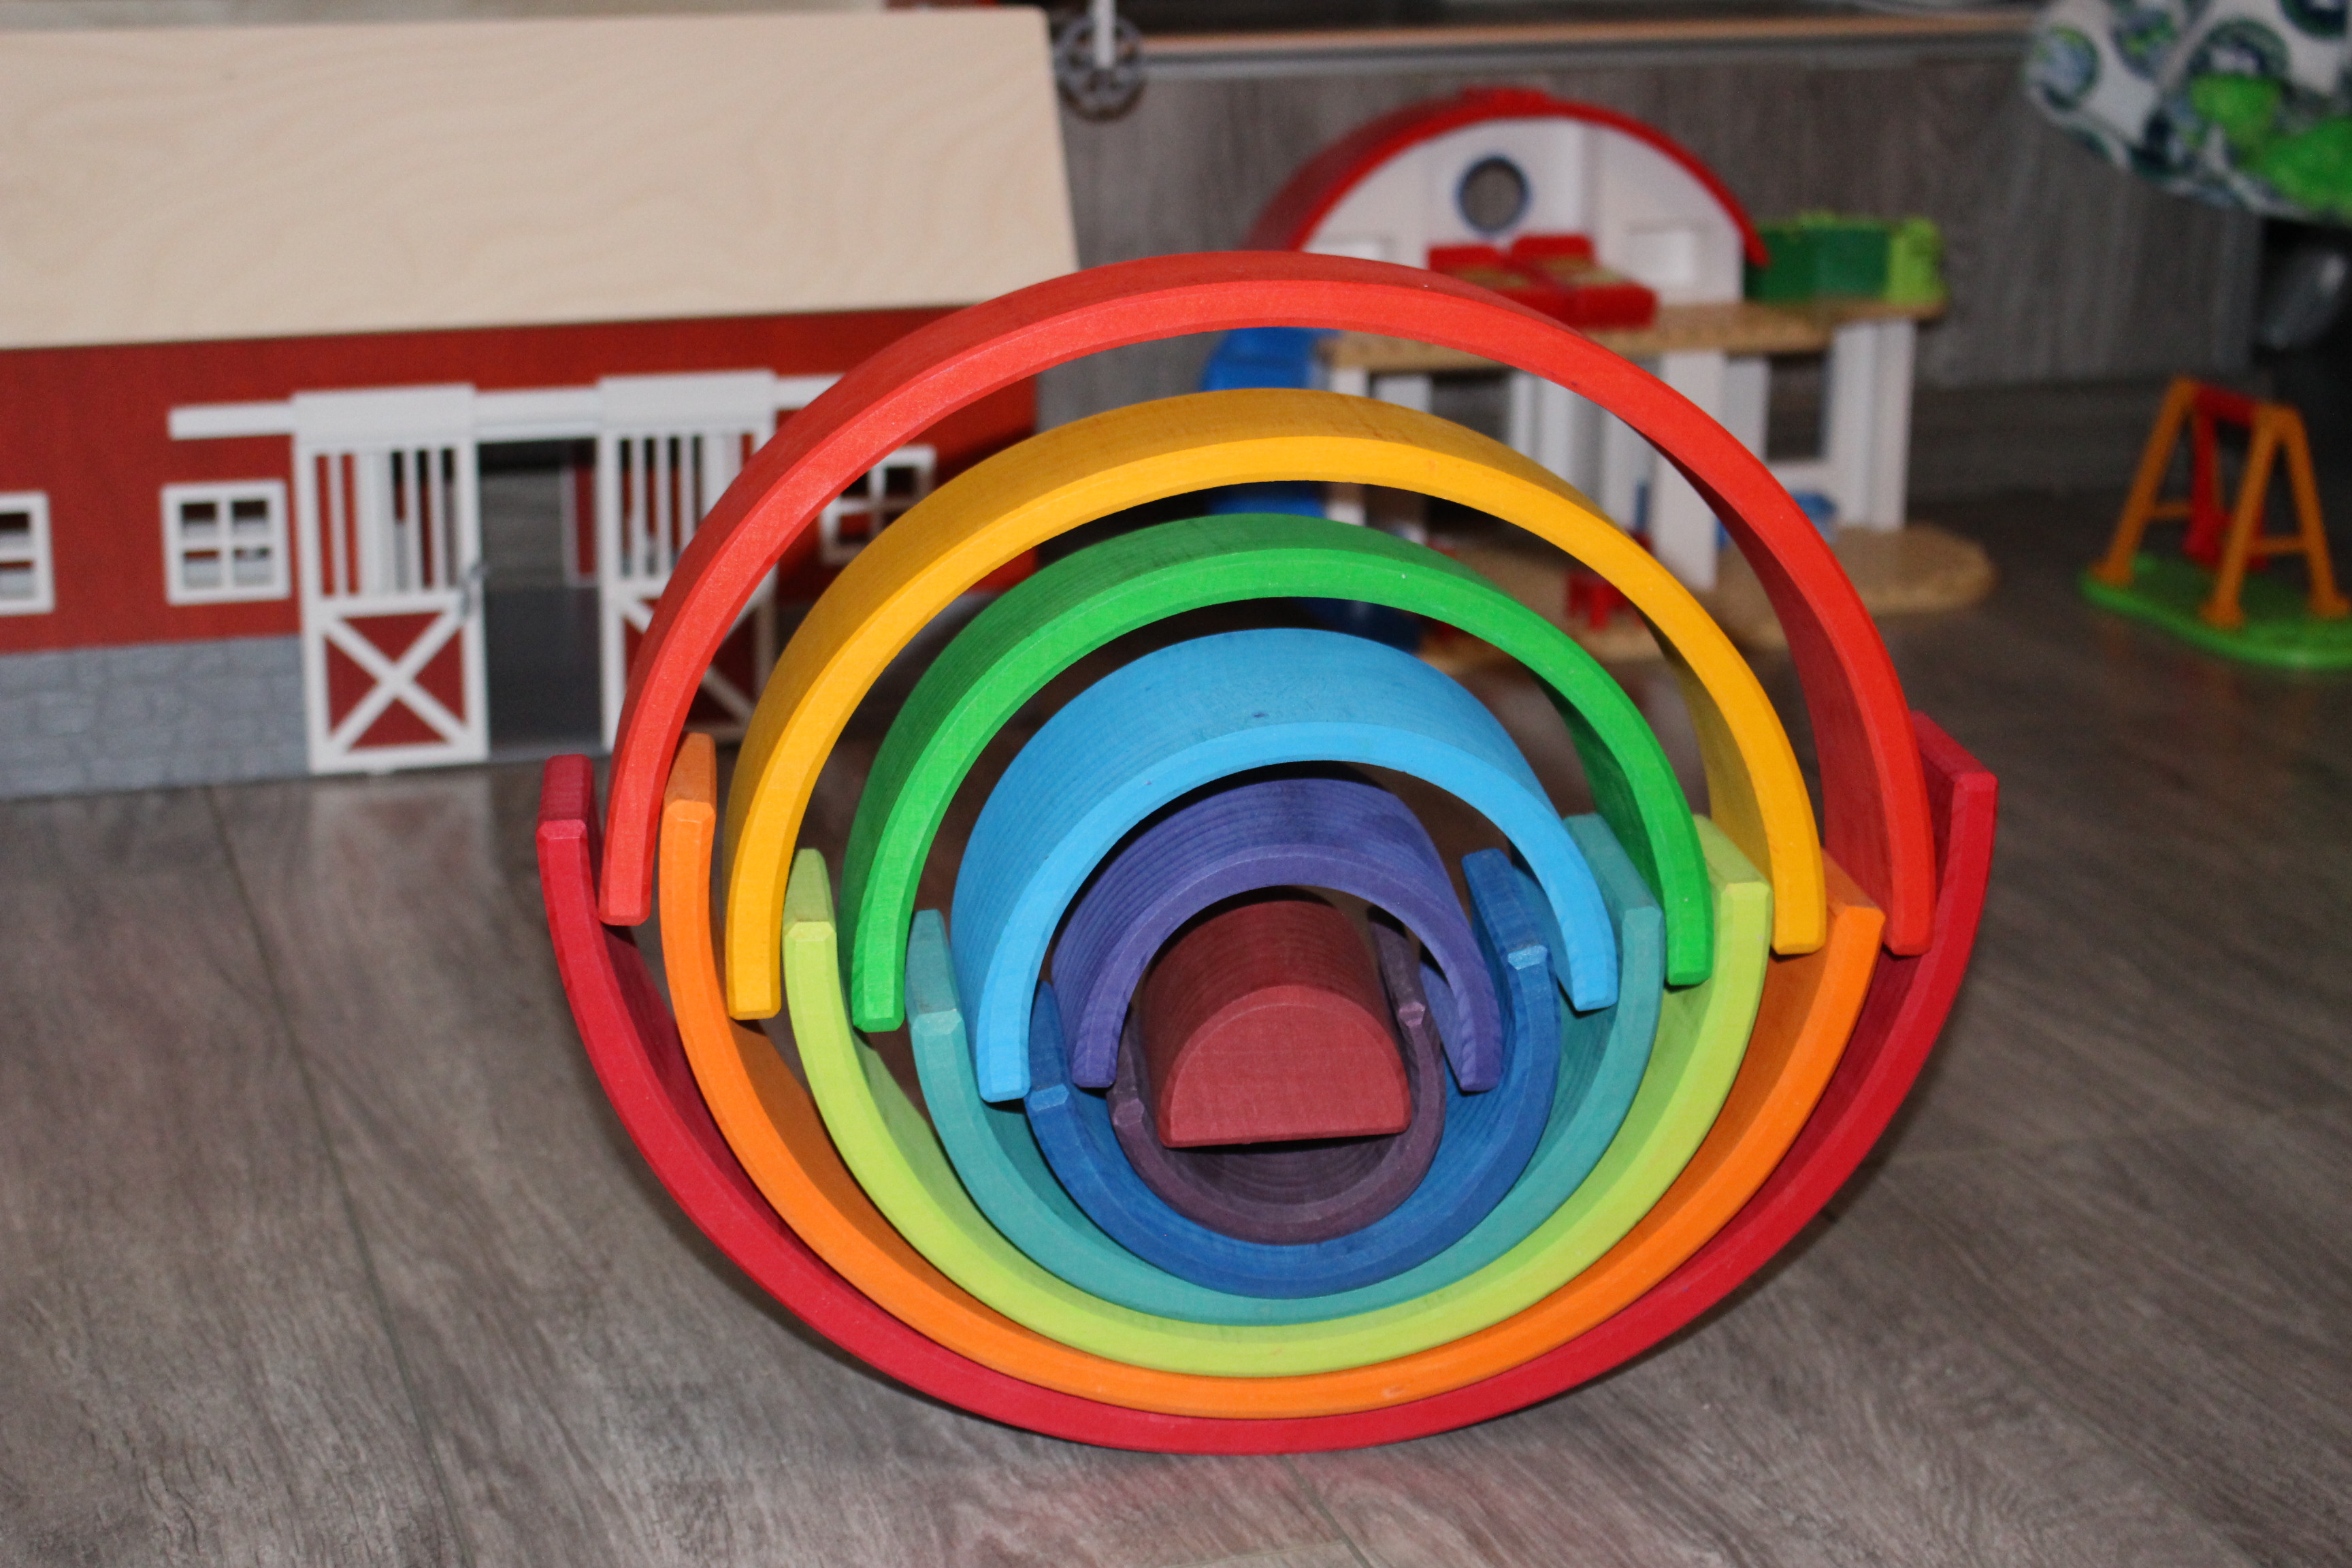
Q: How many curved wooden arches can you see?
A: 11